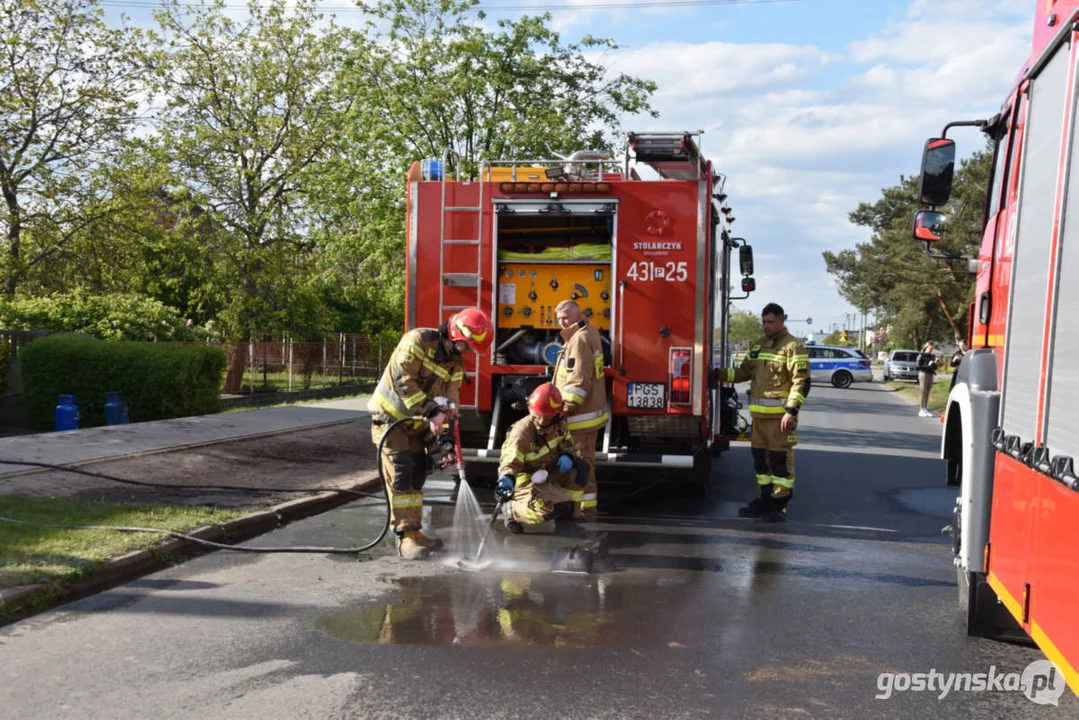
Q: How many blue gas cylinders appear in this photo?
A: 2